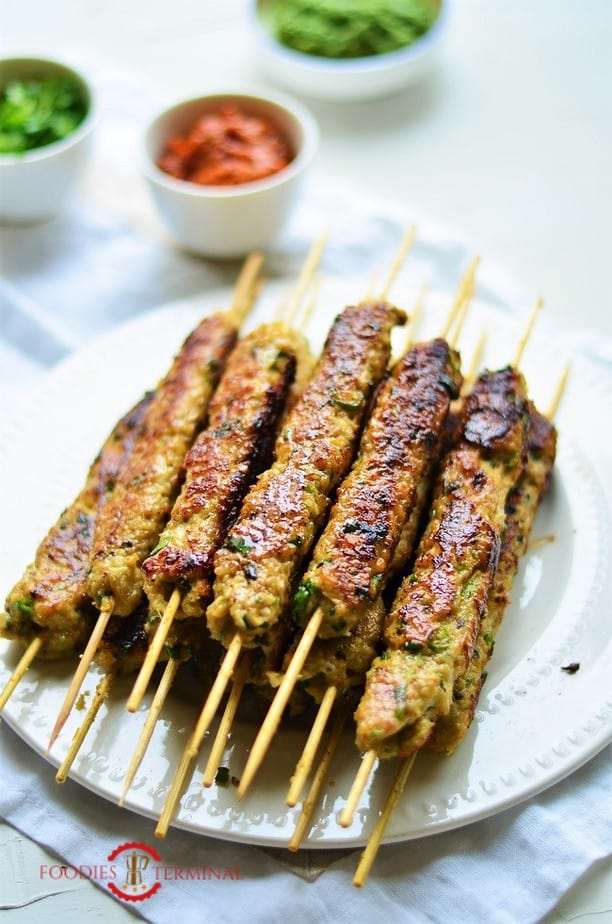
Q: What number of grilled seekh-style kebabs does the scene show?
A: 12